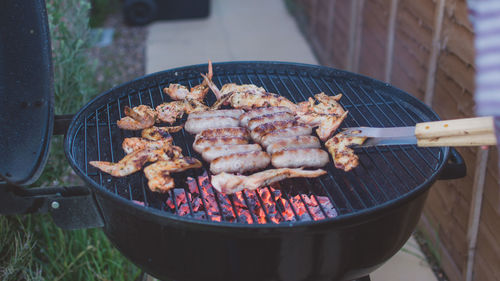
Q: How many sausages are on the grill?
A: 12